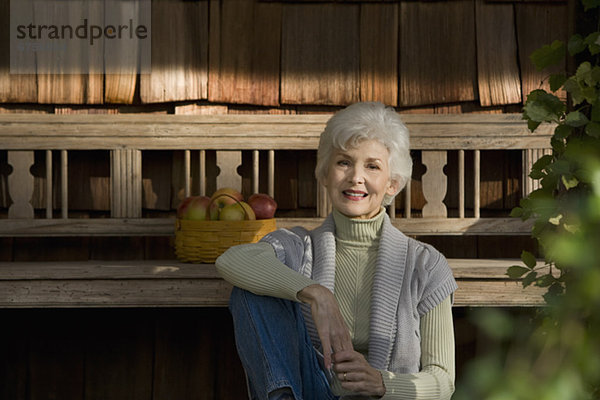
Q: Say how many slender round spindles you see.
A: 10